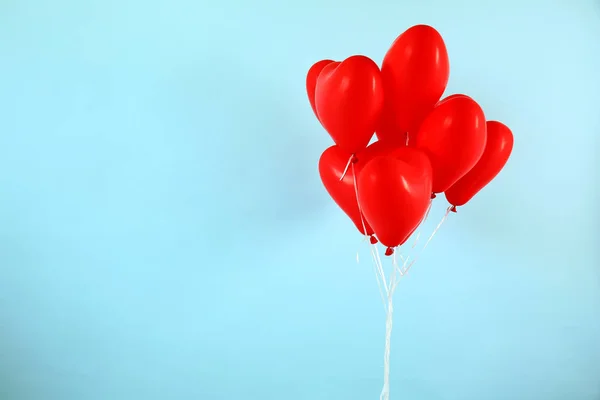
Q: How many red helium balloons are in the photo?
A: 7